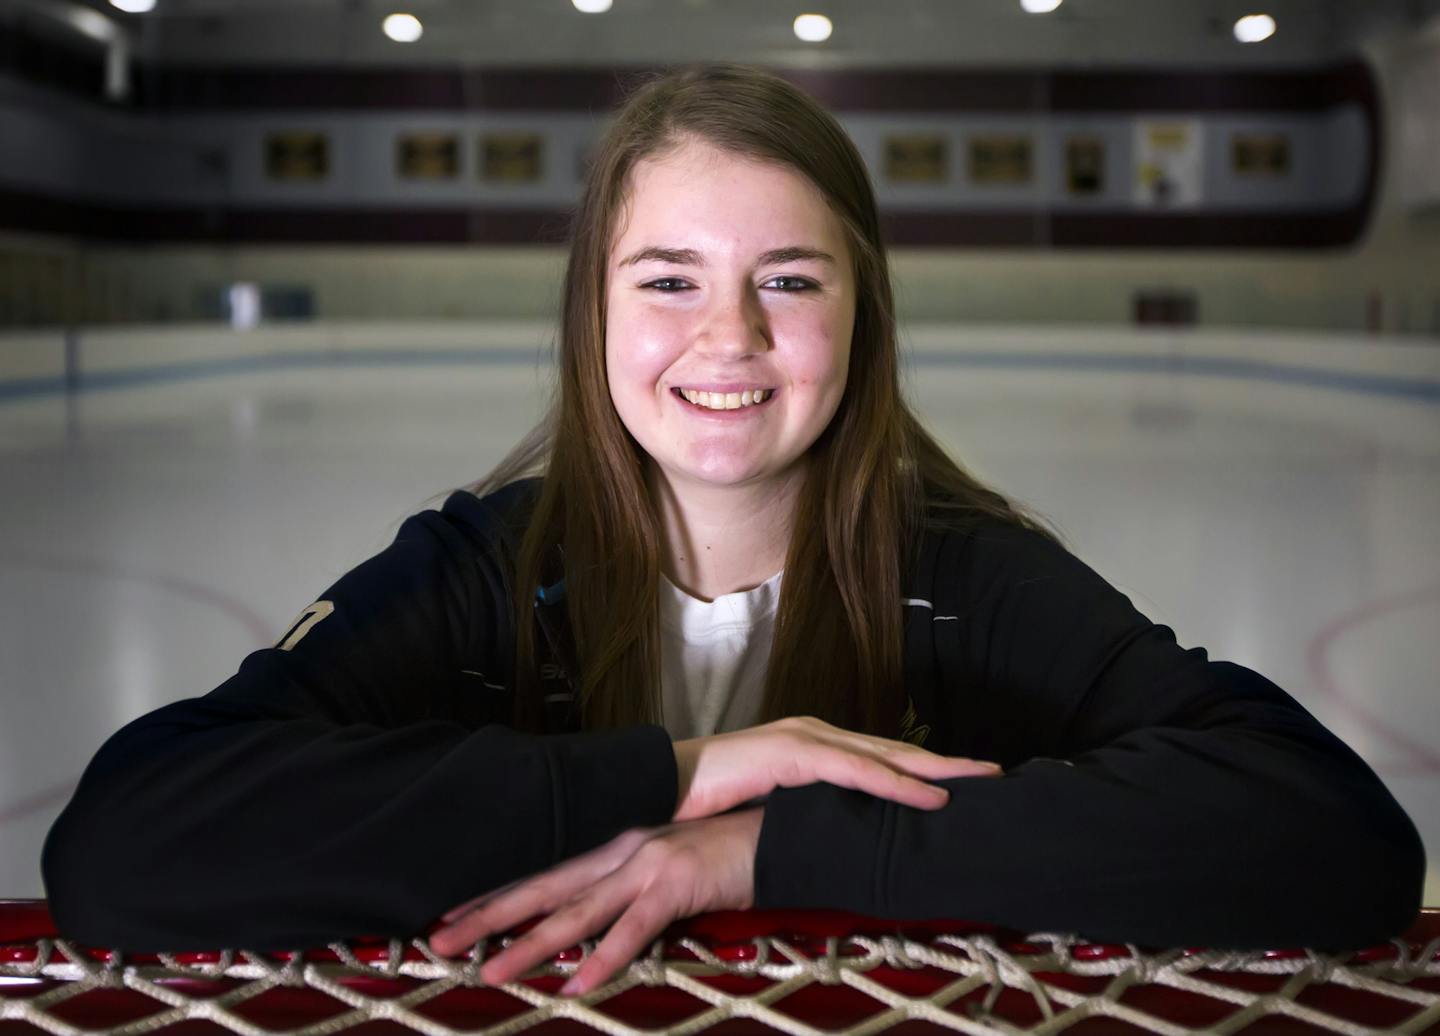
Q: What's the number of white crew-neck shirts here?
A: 1